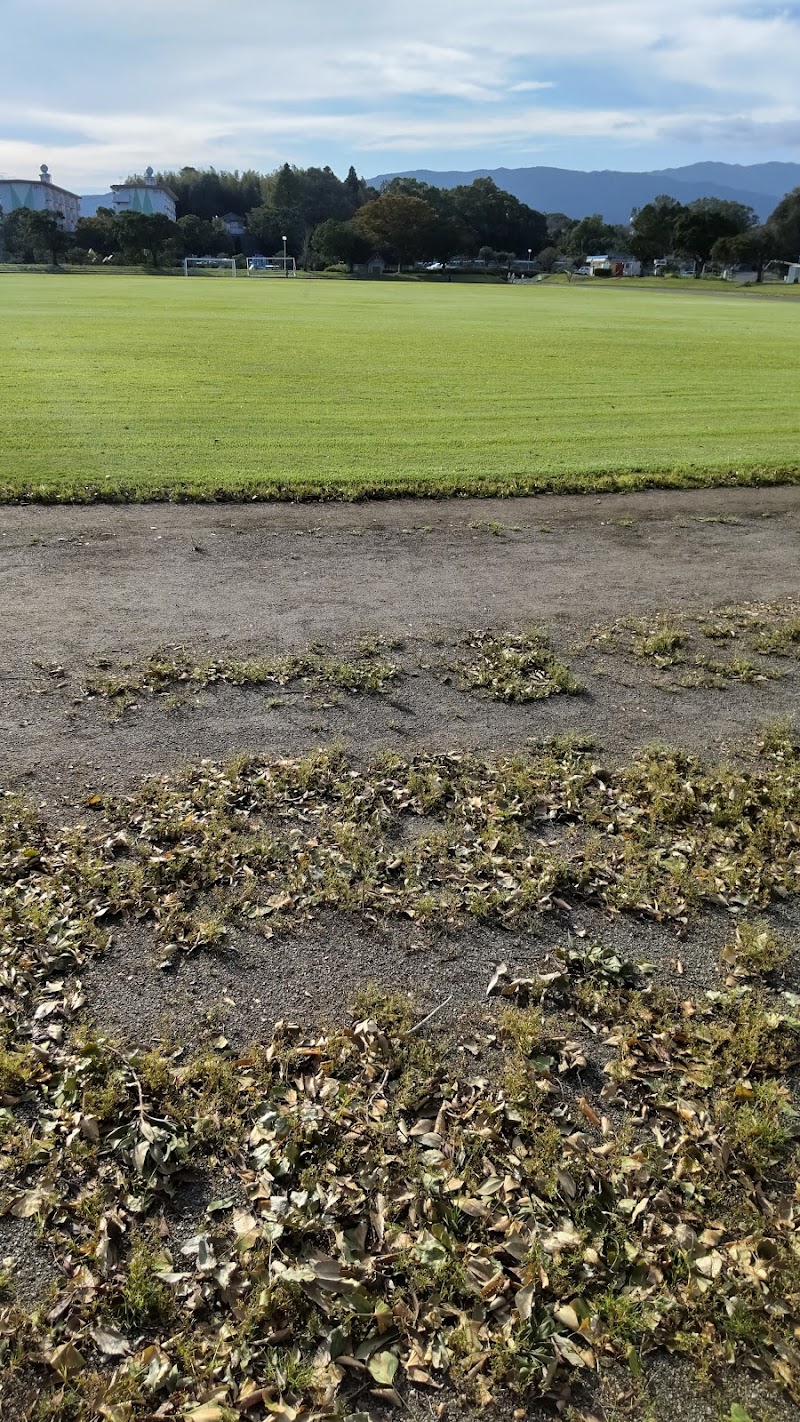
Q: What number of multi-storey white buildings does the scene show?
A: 2